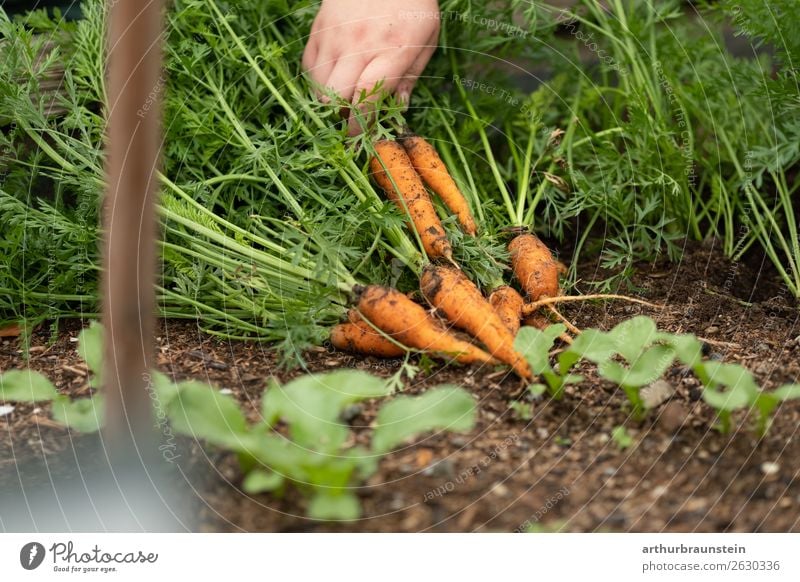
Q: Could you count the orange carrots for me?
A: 7